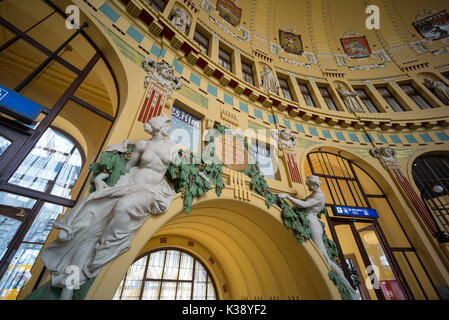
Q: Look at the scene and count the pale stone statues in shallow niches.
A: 4